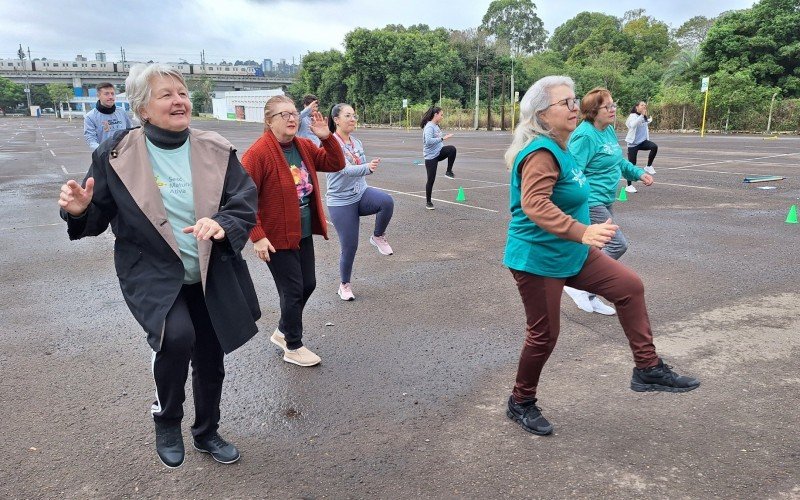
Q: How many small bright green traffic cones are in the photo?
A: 3